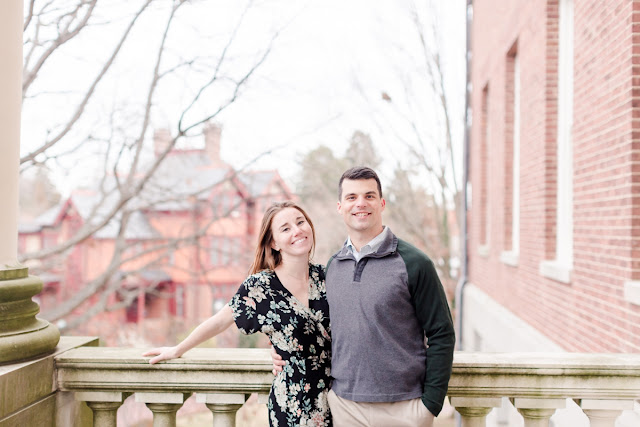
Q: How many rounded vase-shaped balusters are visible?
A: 6